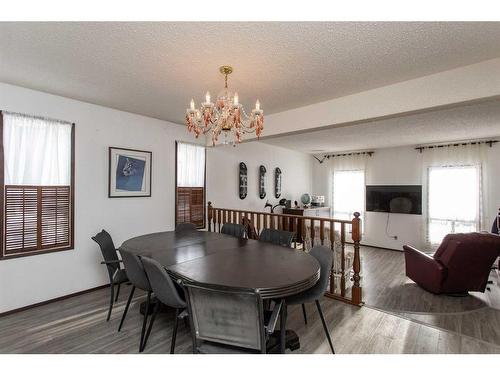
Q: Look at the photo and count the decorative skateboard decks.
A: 3